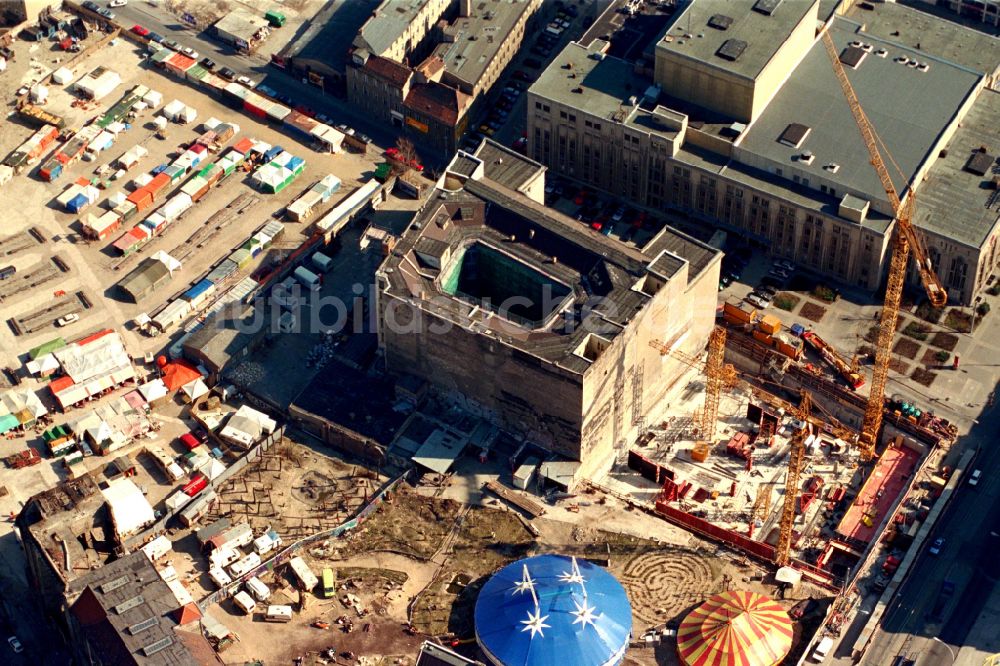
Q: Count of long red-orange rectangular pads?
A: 1